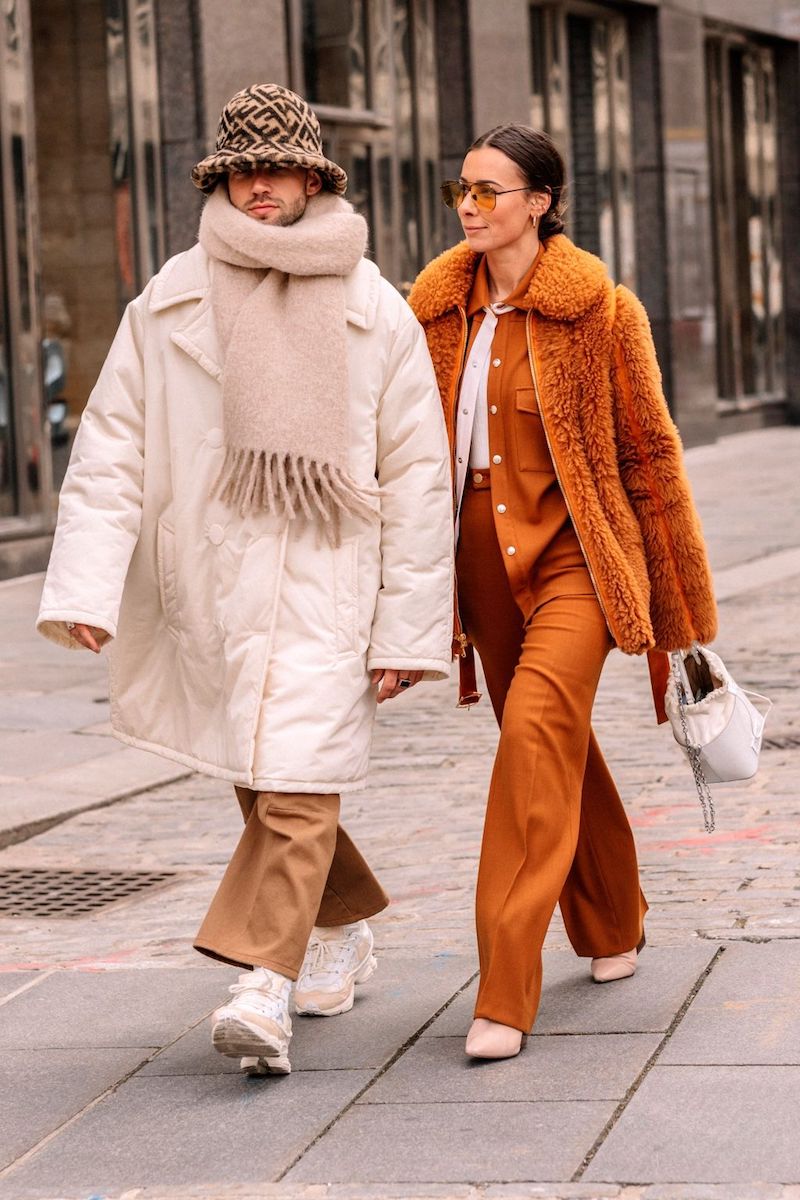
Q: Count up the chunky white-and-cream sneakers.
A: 2